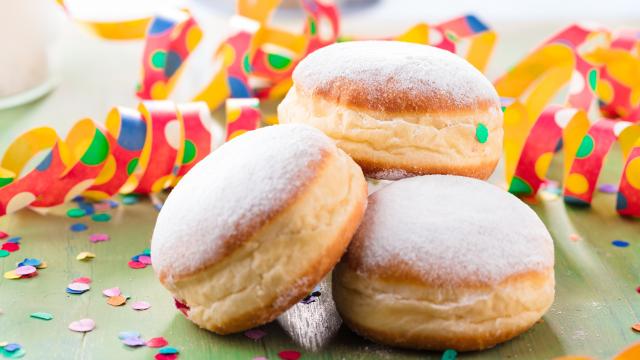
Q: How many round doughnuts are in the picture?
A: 3